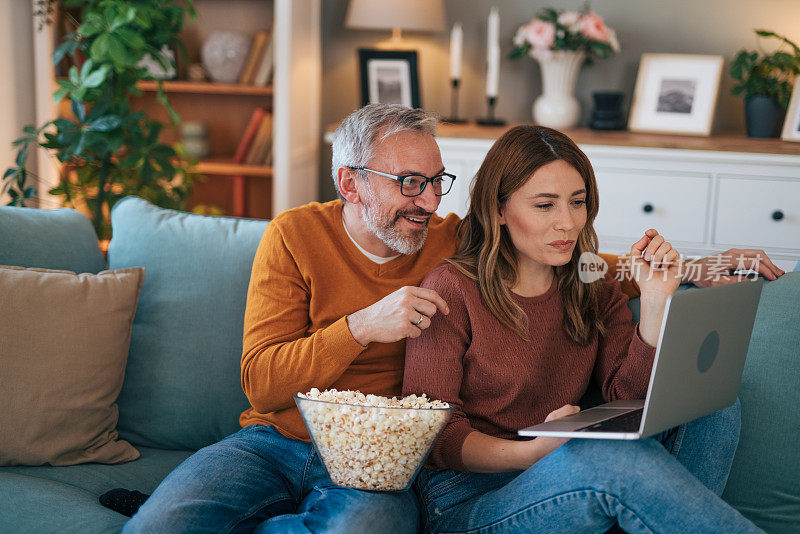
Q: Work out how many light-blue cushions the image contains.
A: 3